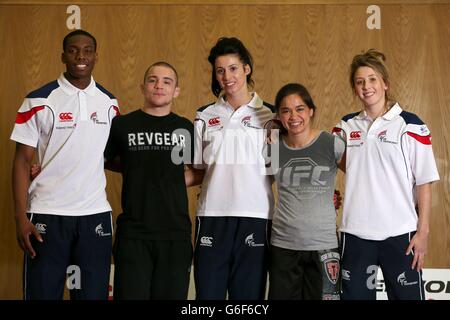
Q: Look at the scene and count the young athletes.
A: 5